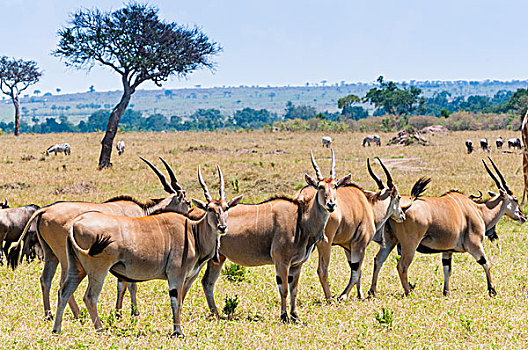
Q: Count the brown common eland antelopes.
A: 5